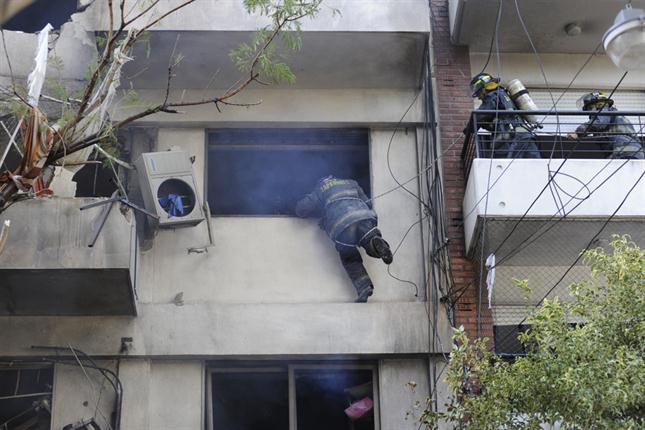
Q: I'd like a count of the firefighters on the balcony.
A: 2